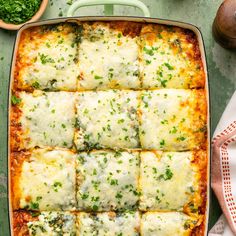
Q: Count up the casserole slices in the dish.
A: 12